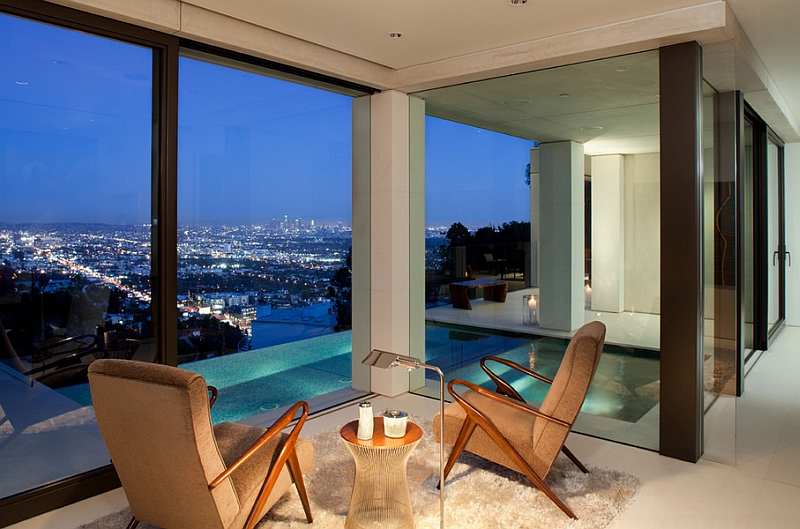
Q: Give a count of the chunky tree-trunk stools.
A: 0